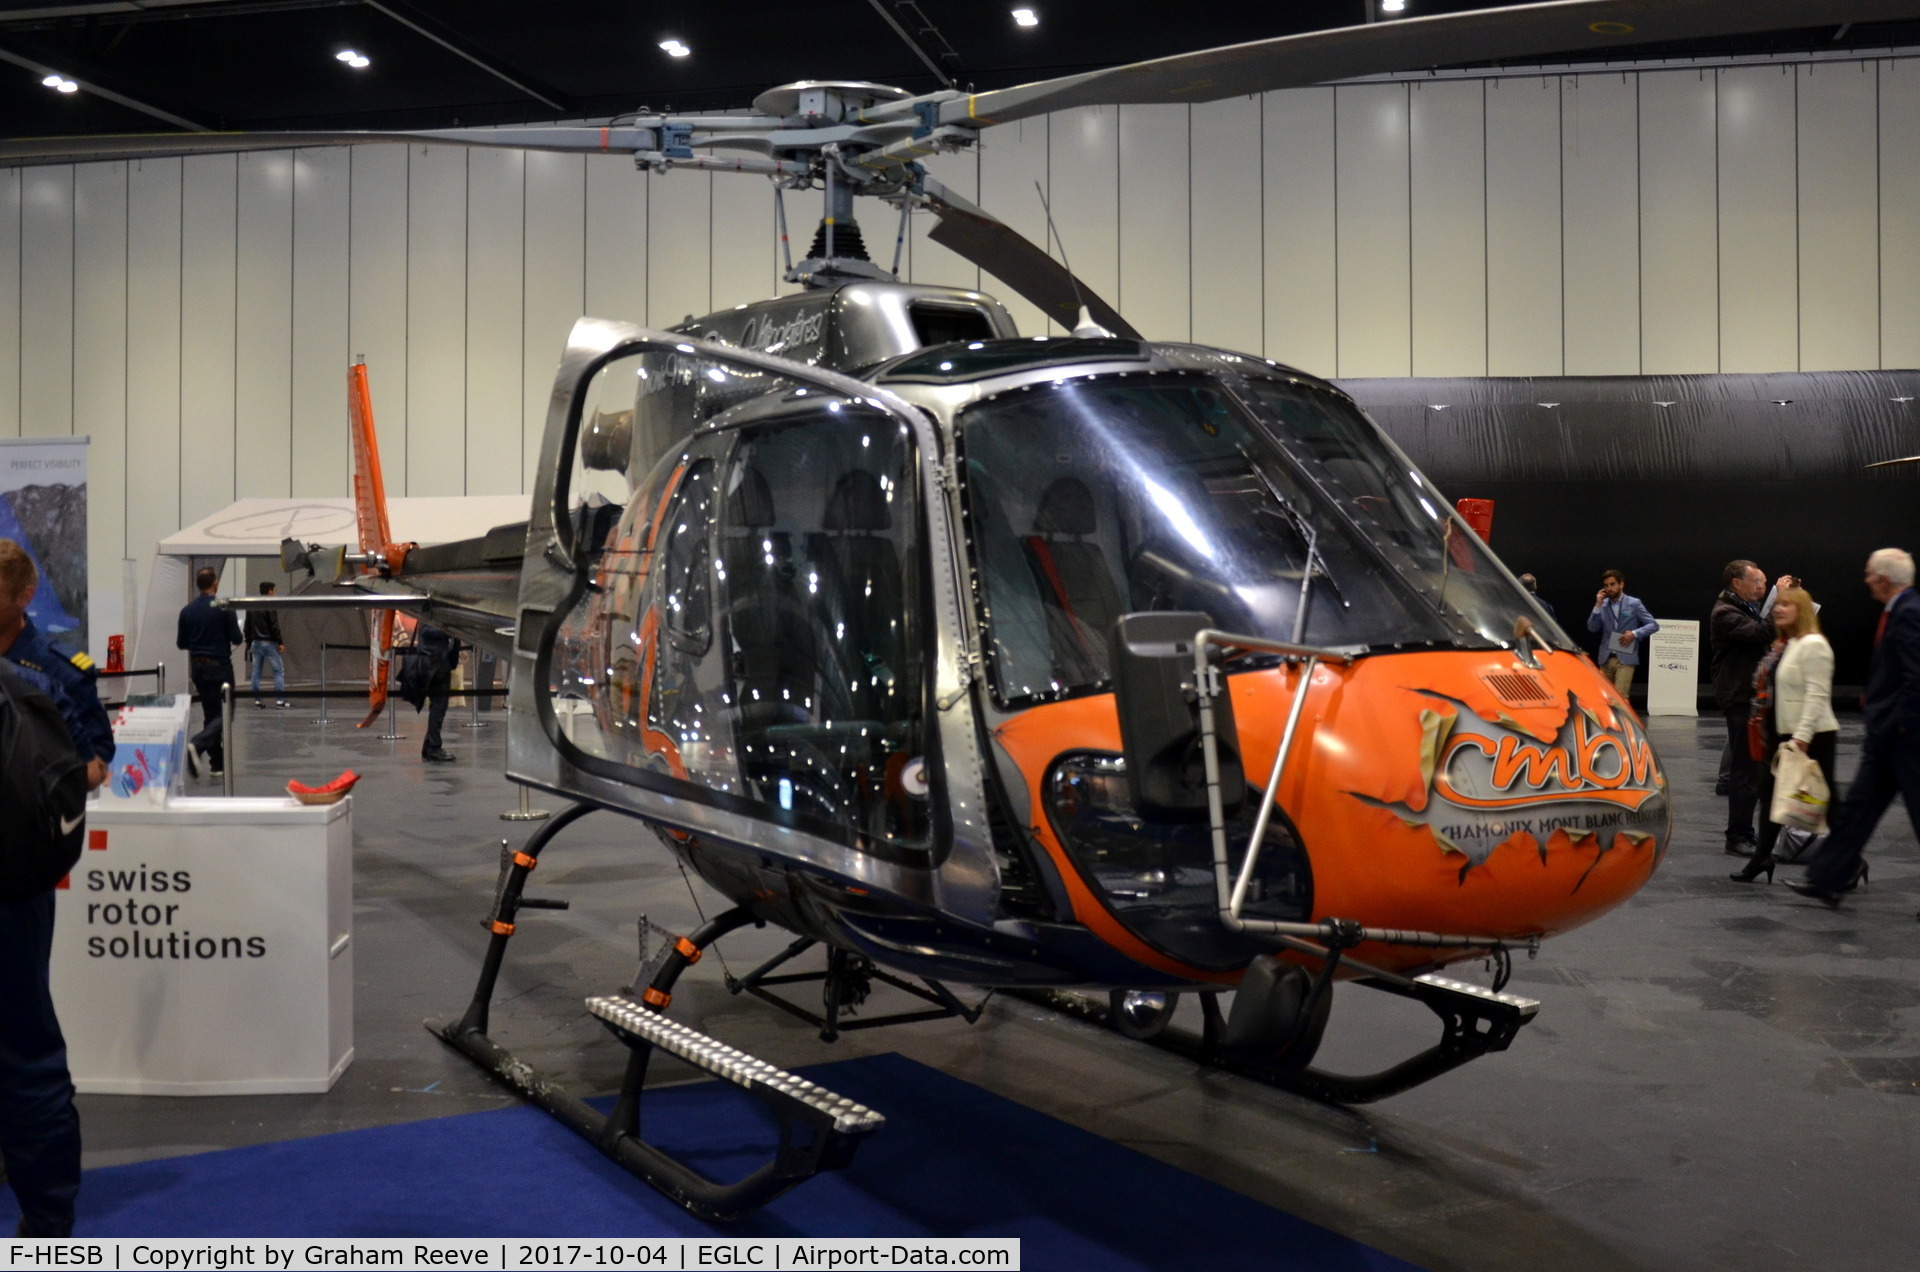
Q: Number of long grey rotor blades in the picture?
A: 3